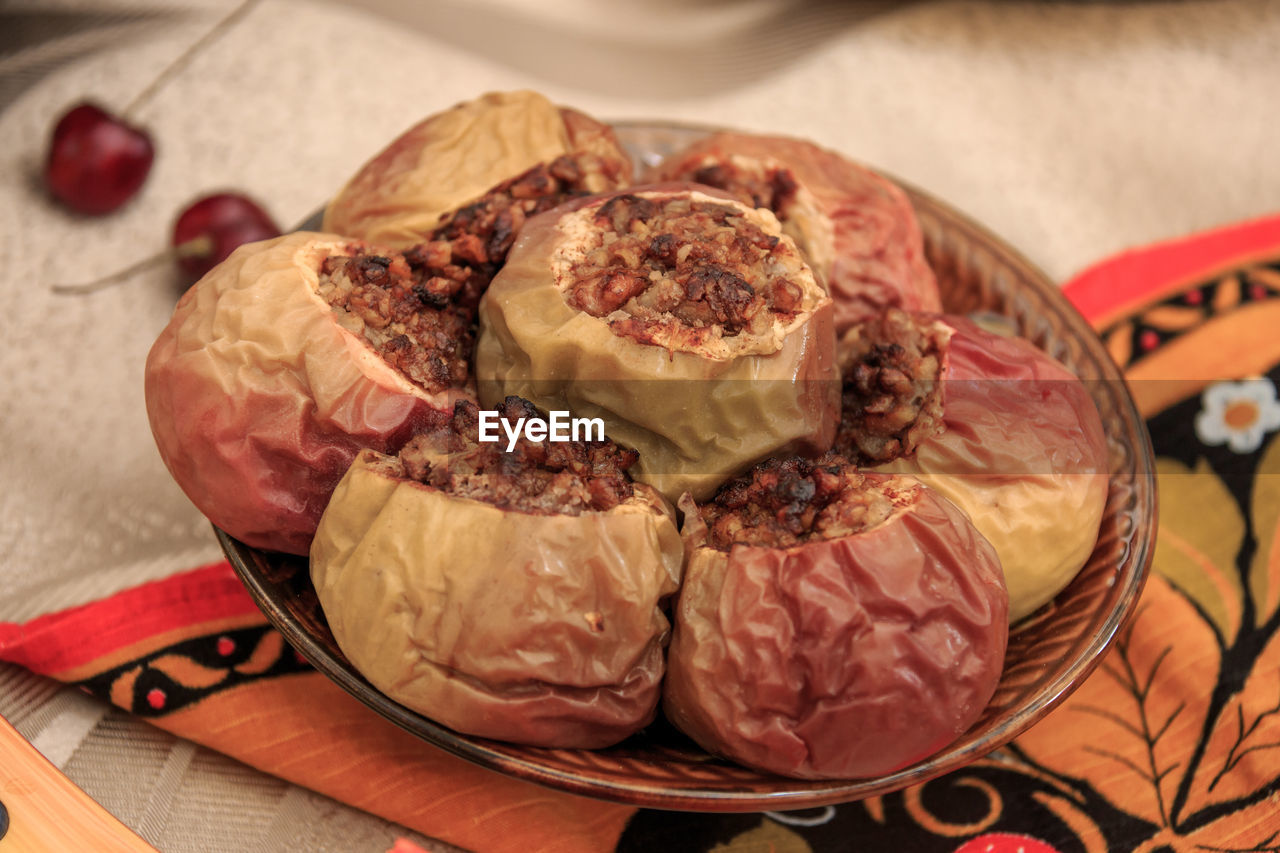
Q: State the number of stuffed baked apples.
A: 7